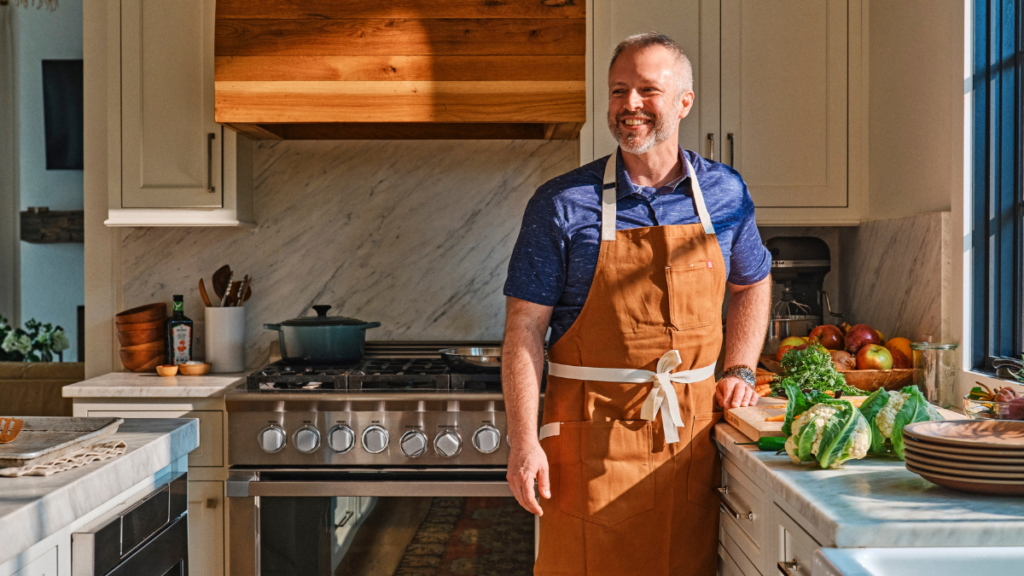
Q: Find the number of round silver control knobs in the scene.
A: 7